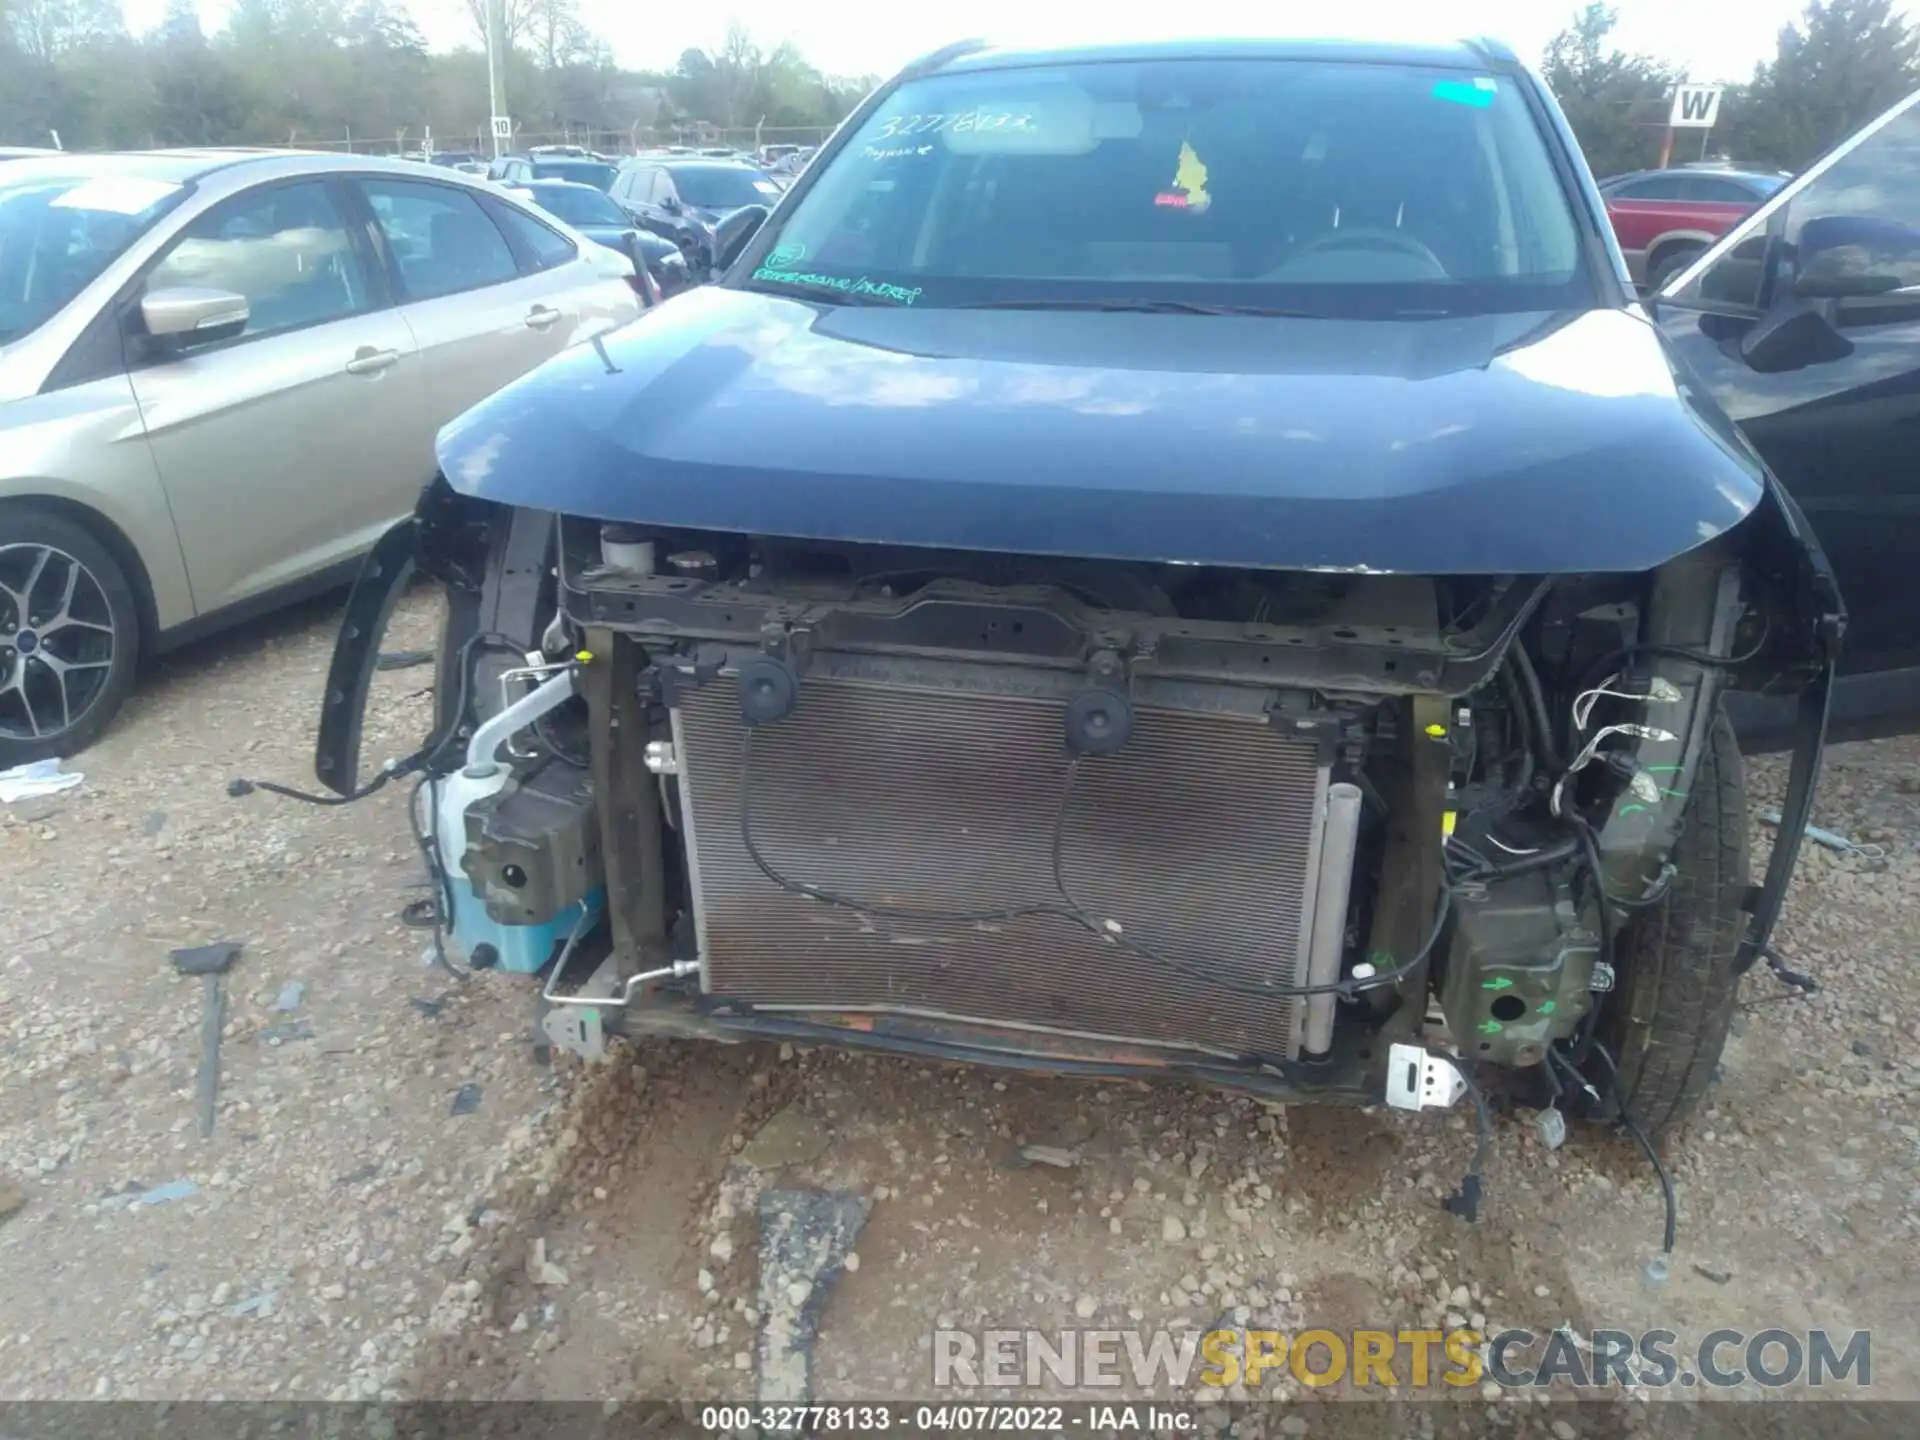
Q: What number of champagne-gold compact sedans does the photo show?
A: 1